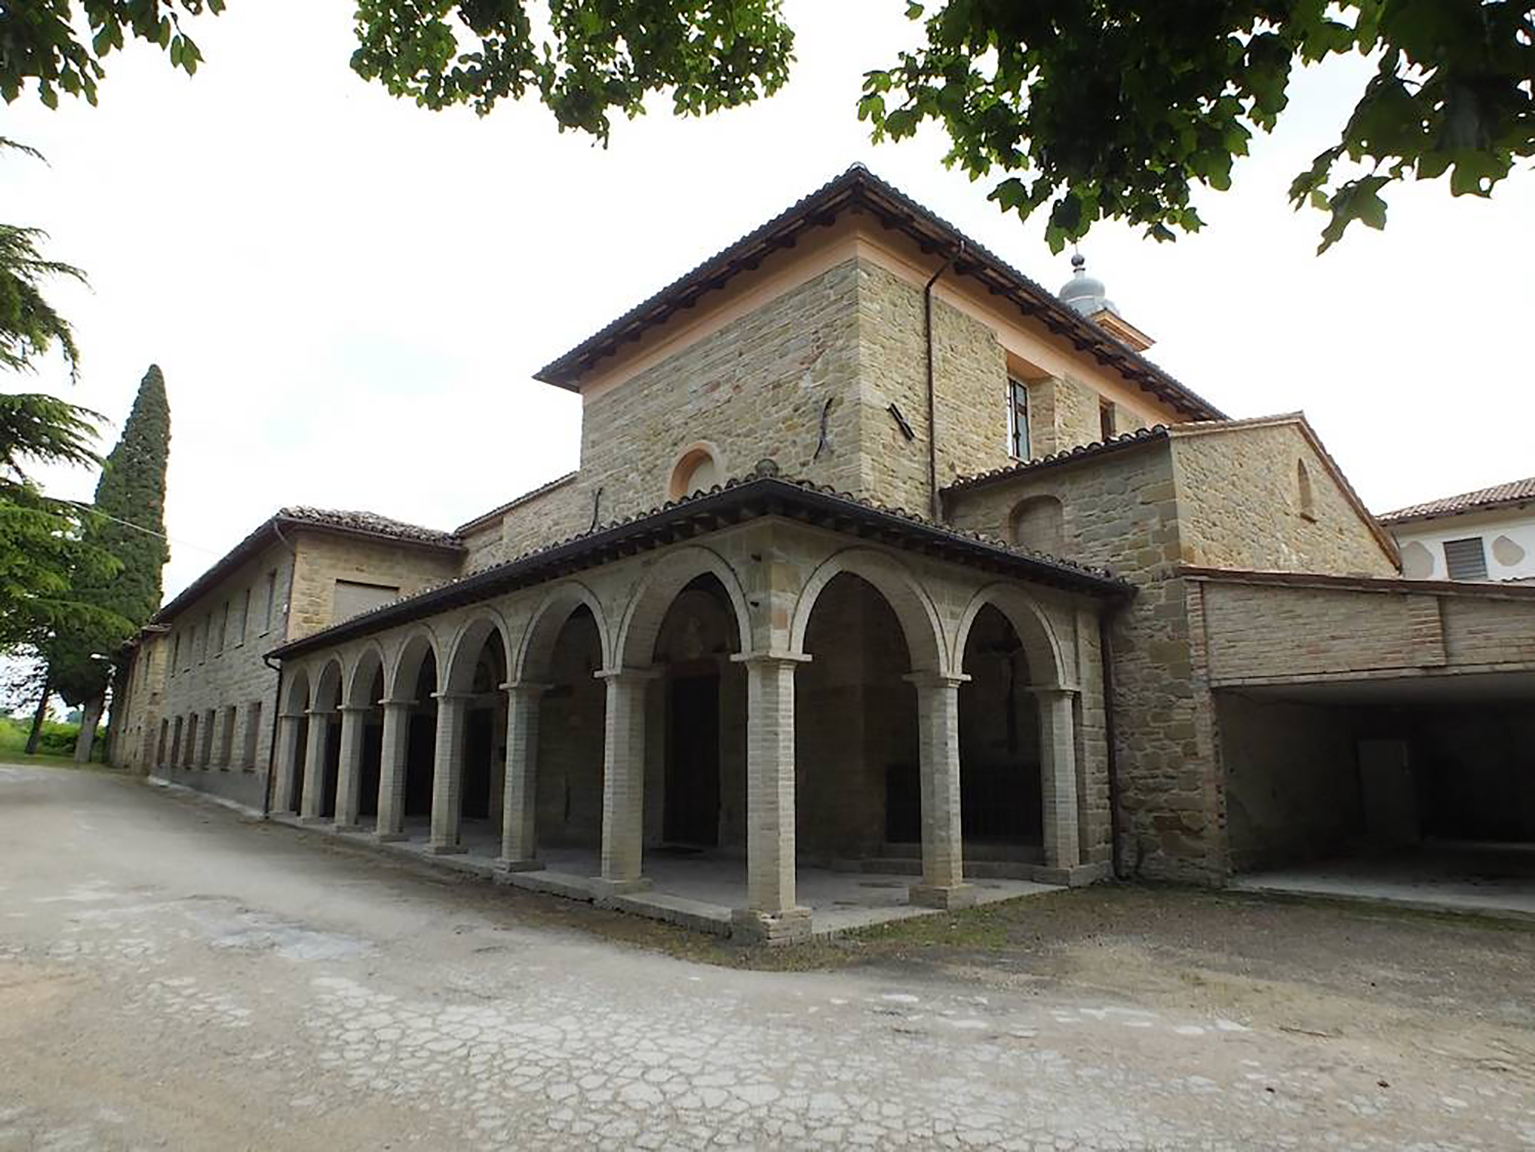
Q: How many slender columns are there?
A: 10